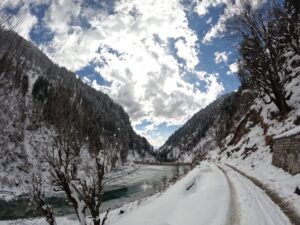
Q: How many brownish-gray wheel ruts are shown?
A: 2